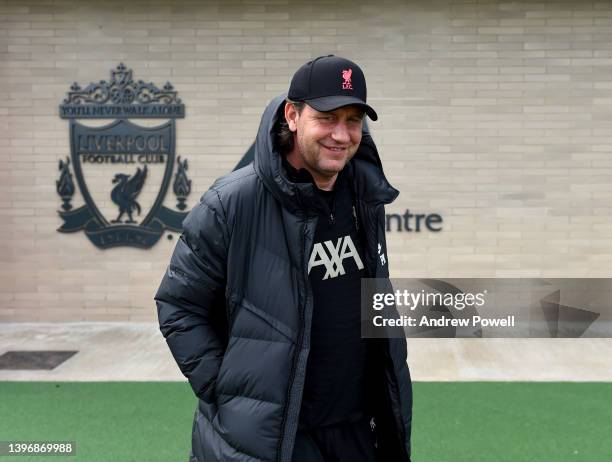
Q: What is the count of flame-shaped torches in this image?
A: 2